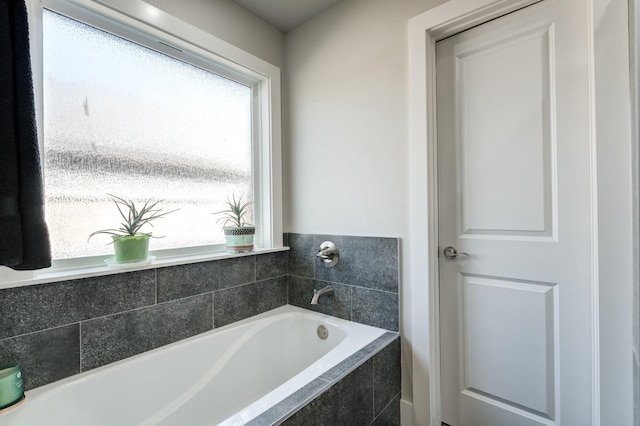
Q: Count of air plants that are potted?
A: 2